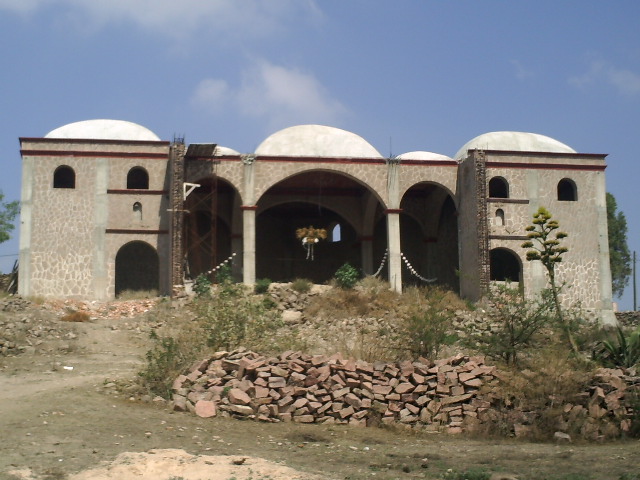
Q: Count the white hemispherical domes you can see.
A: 5